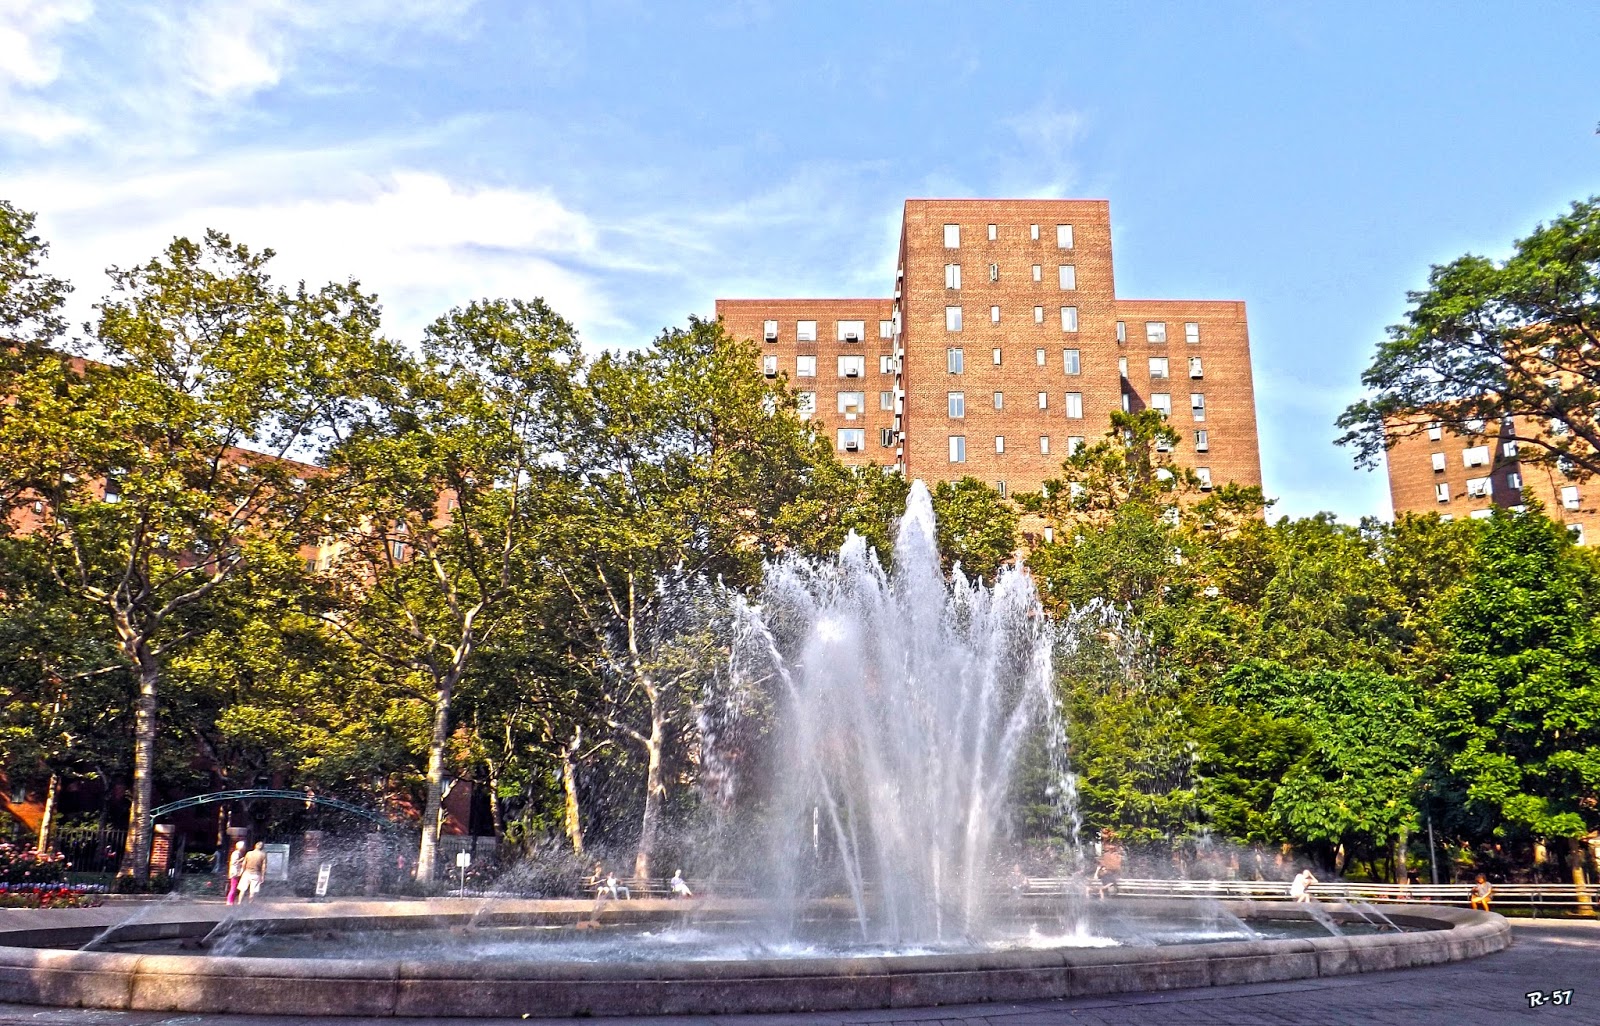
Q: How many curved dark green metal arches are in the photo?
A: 1